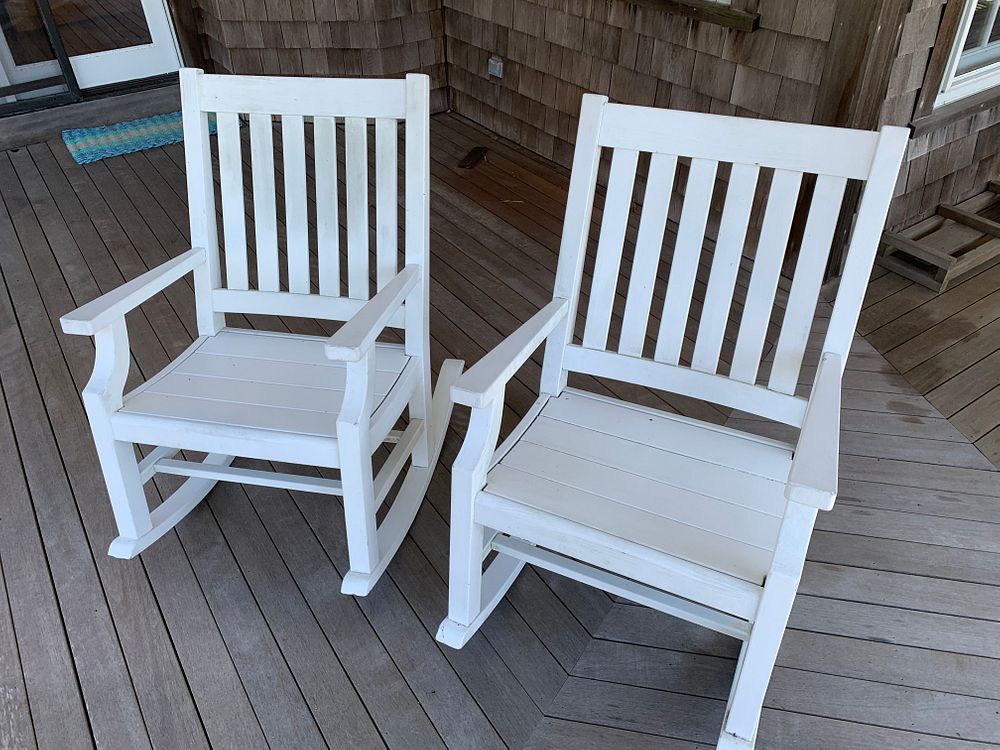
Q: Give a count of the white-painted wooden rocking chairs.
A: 2